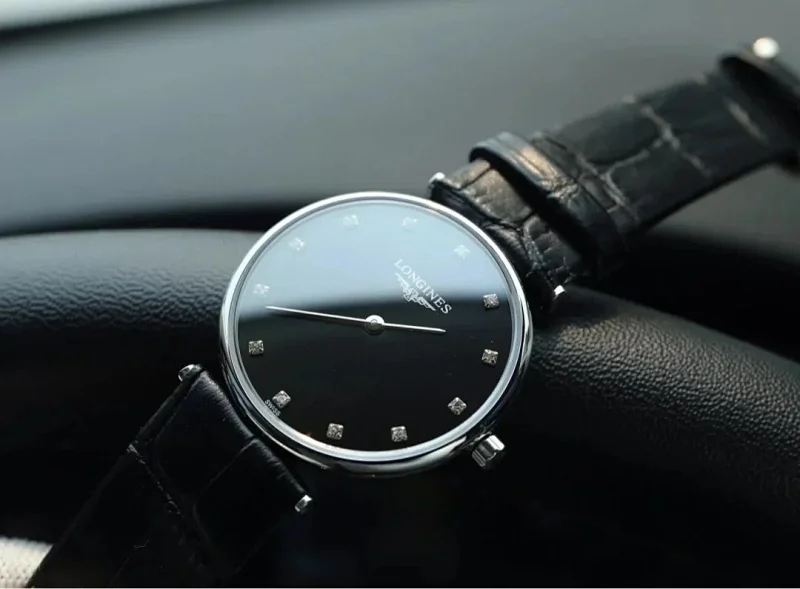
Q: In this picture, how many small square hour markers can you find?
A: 12